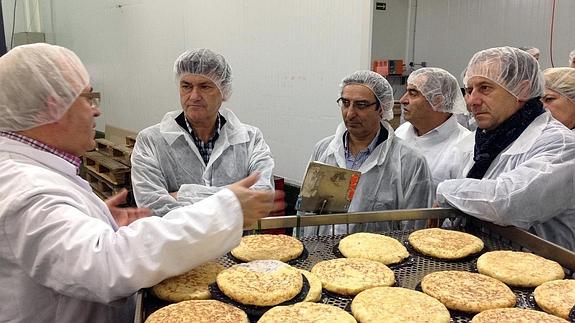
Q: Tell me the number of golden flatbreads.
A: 14